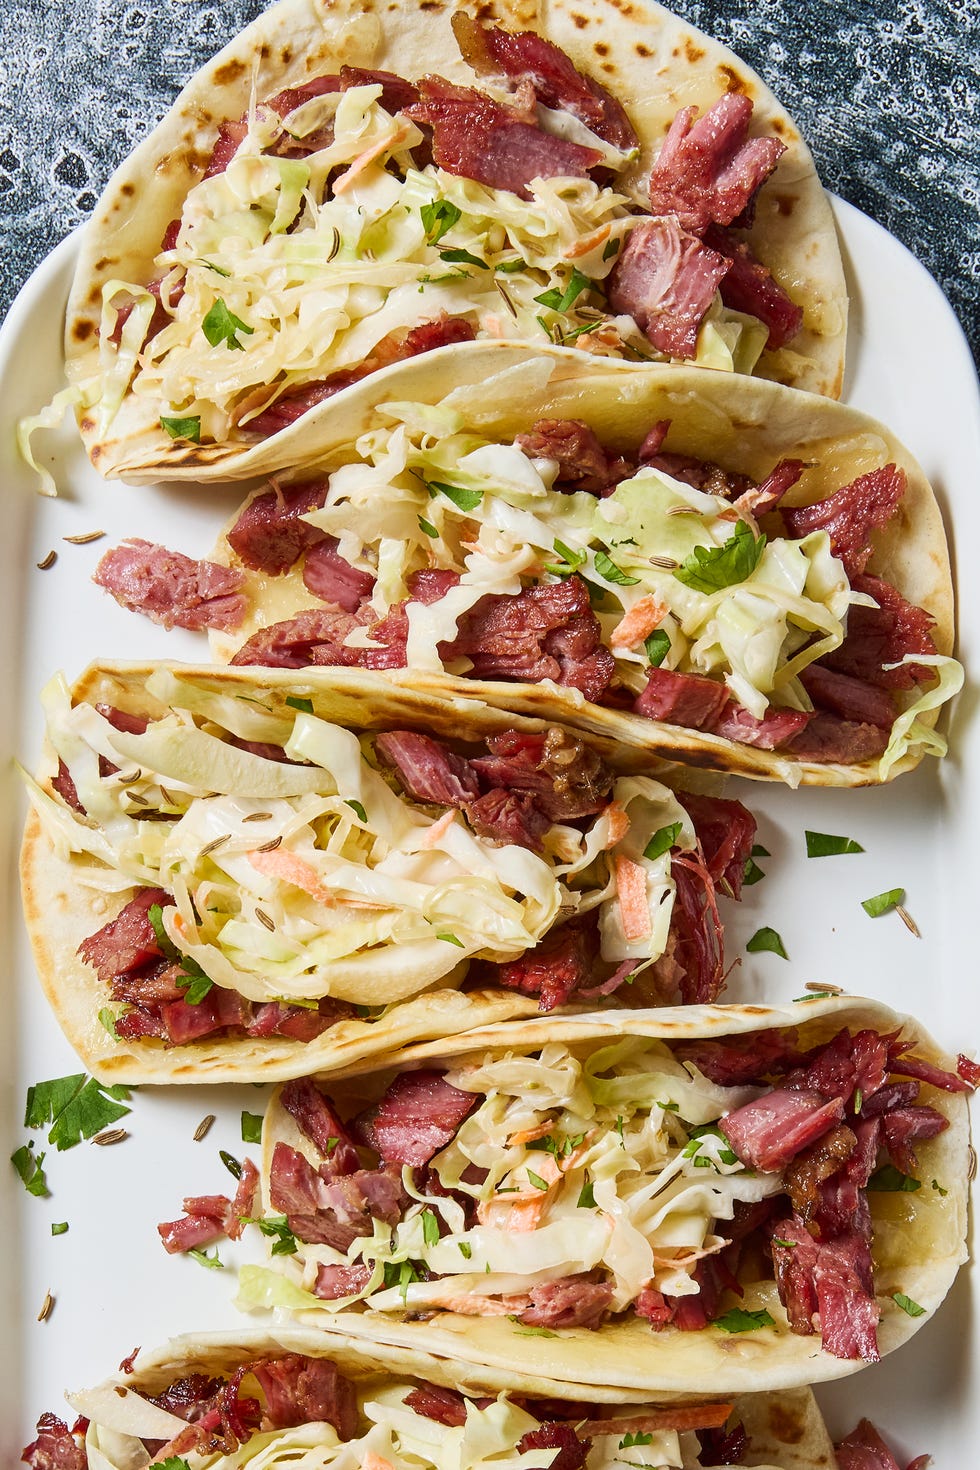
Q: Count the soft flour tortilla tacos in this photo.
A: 5